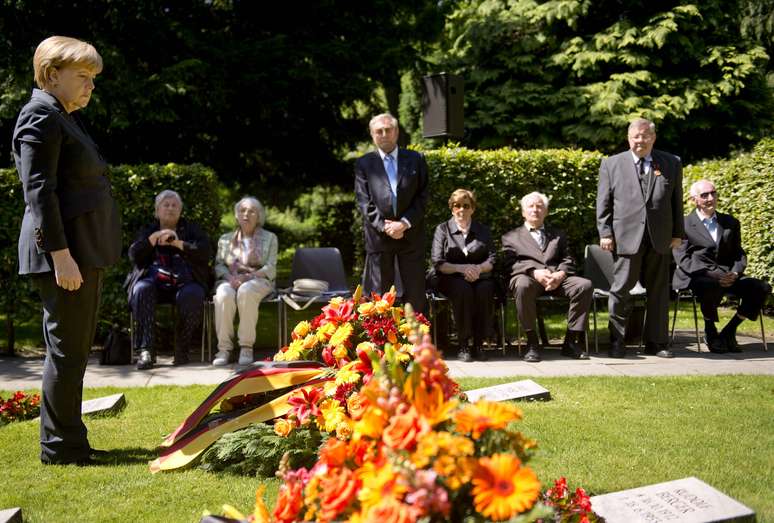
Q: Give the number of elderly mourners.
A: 7